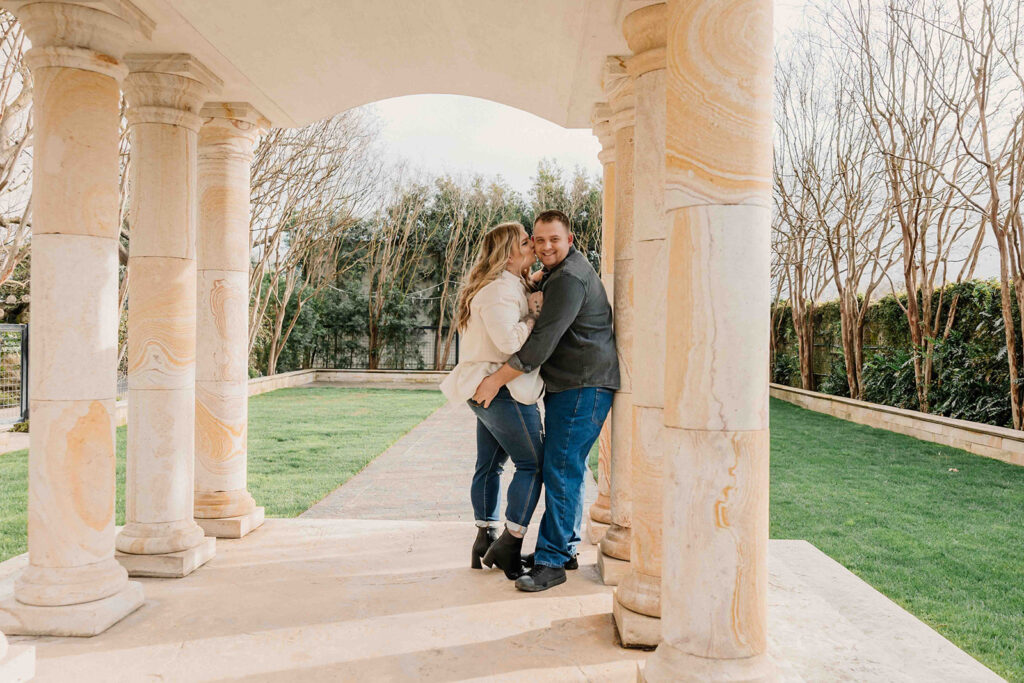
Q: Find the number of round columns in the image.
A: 7